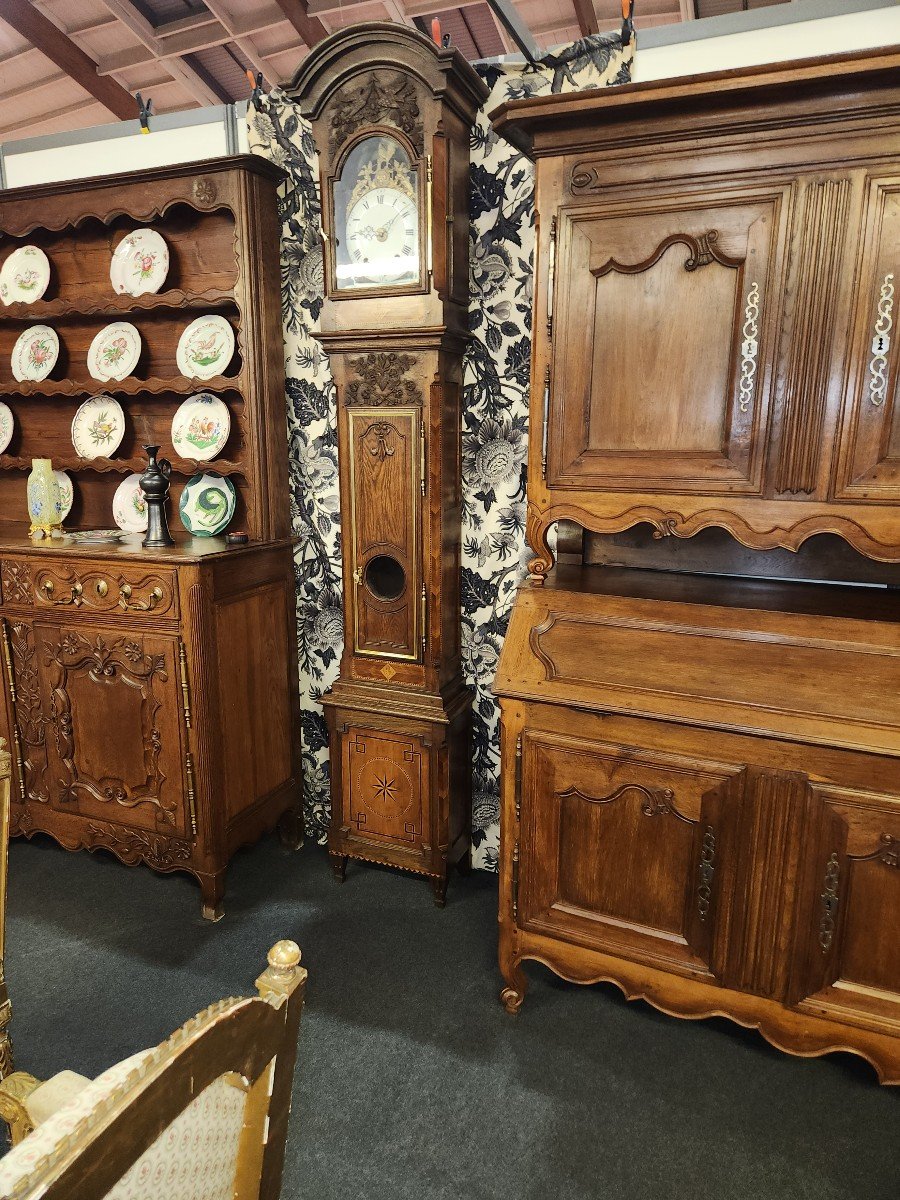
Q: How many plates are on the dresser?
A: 12